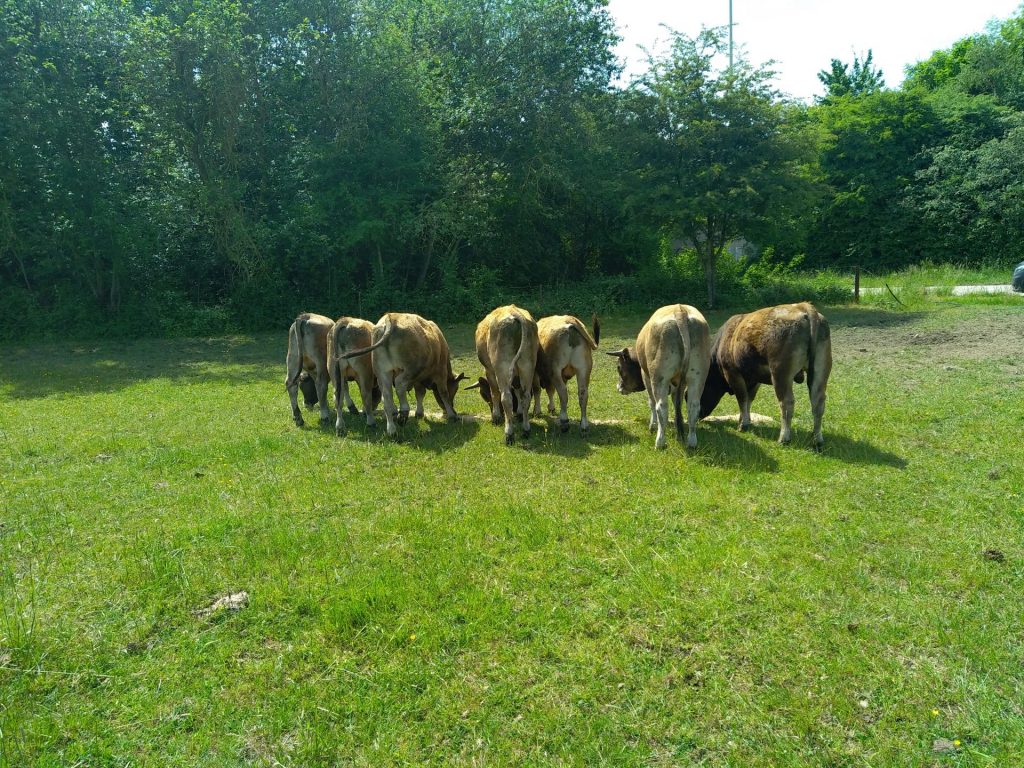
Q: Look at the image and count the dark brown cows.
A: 1